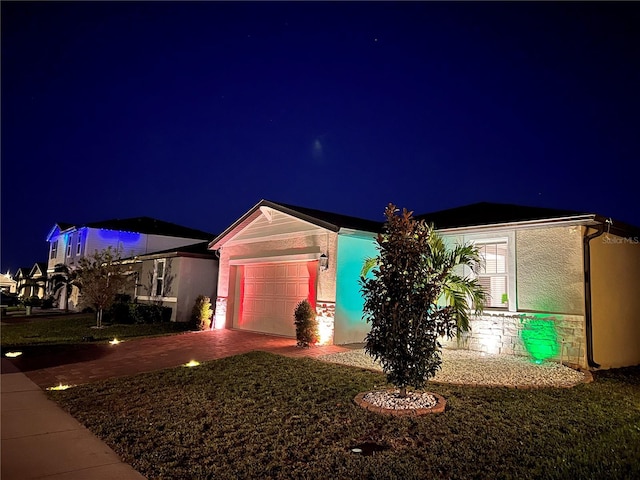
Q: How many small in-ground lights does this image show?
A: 4